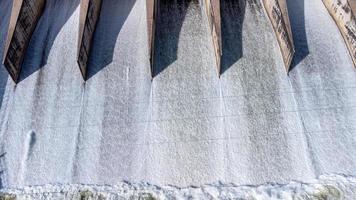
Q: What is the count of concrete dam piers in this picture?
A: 6